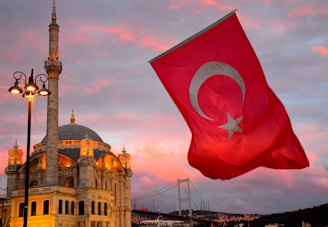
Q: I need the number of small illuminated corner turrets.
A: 3